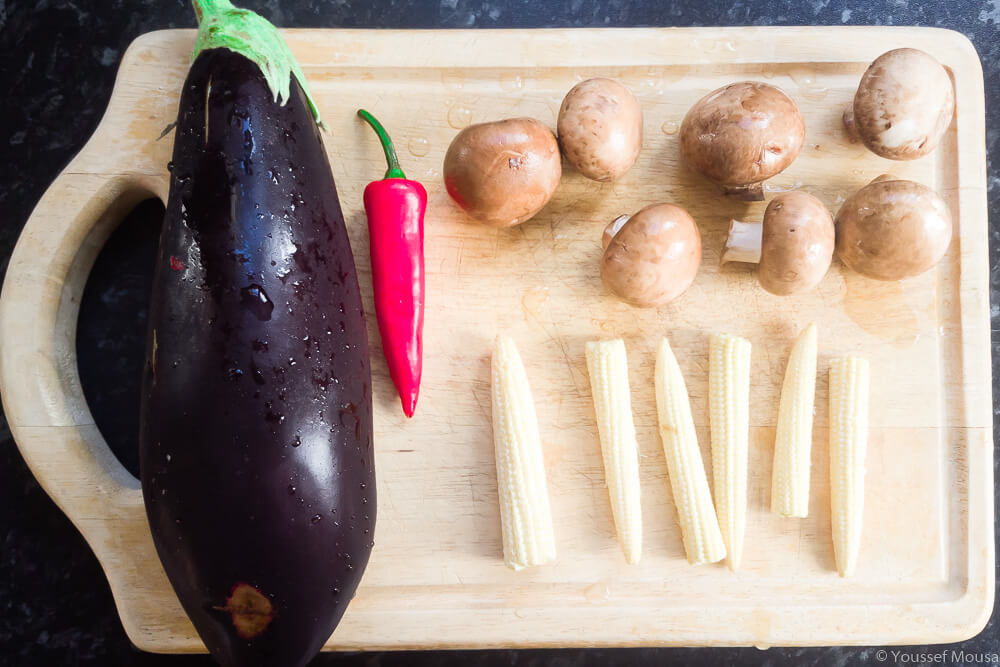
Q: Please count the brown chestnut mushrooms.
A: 7